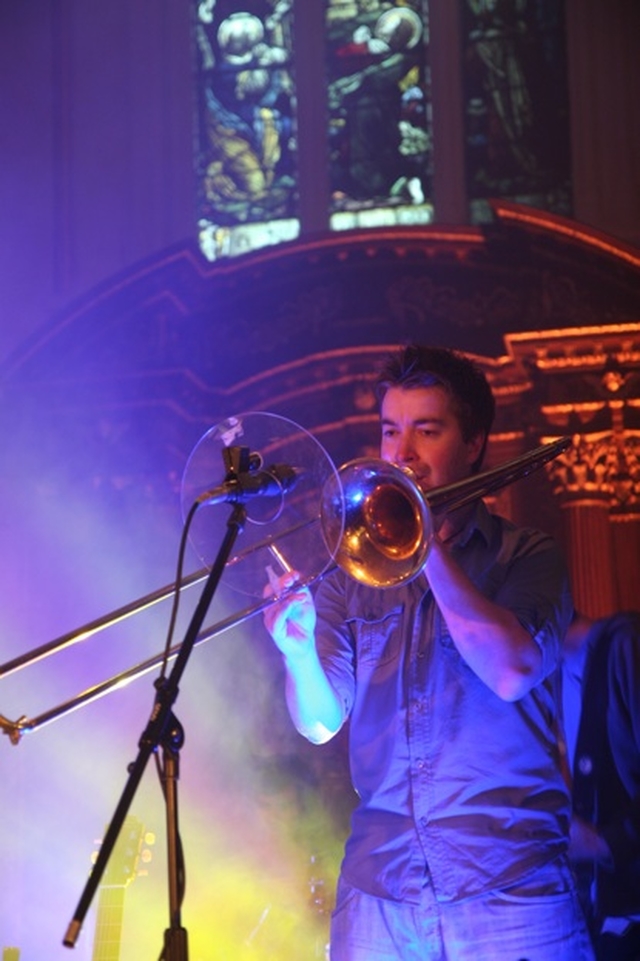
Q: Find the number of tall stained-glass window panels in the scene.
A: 3